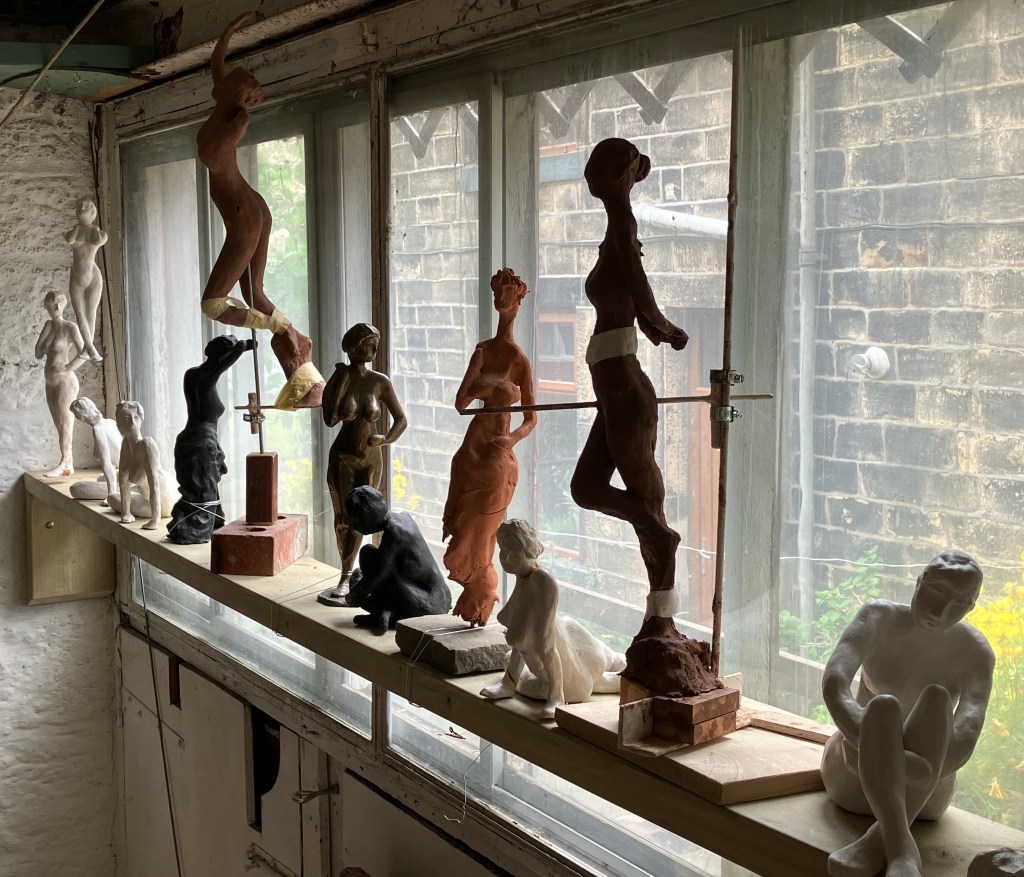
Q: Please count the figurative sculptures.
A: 12